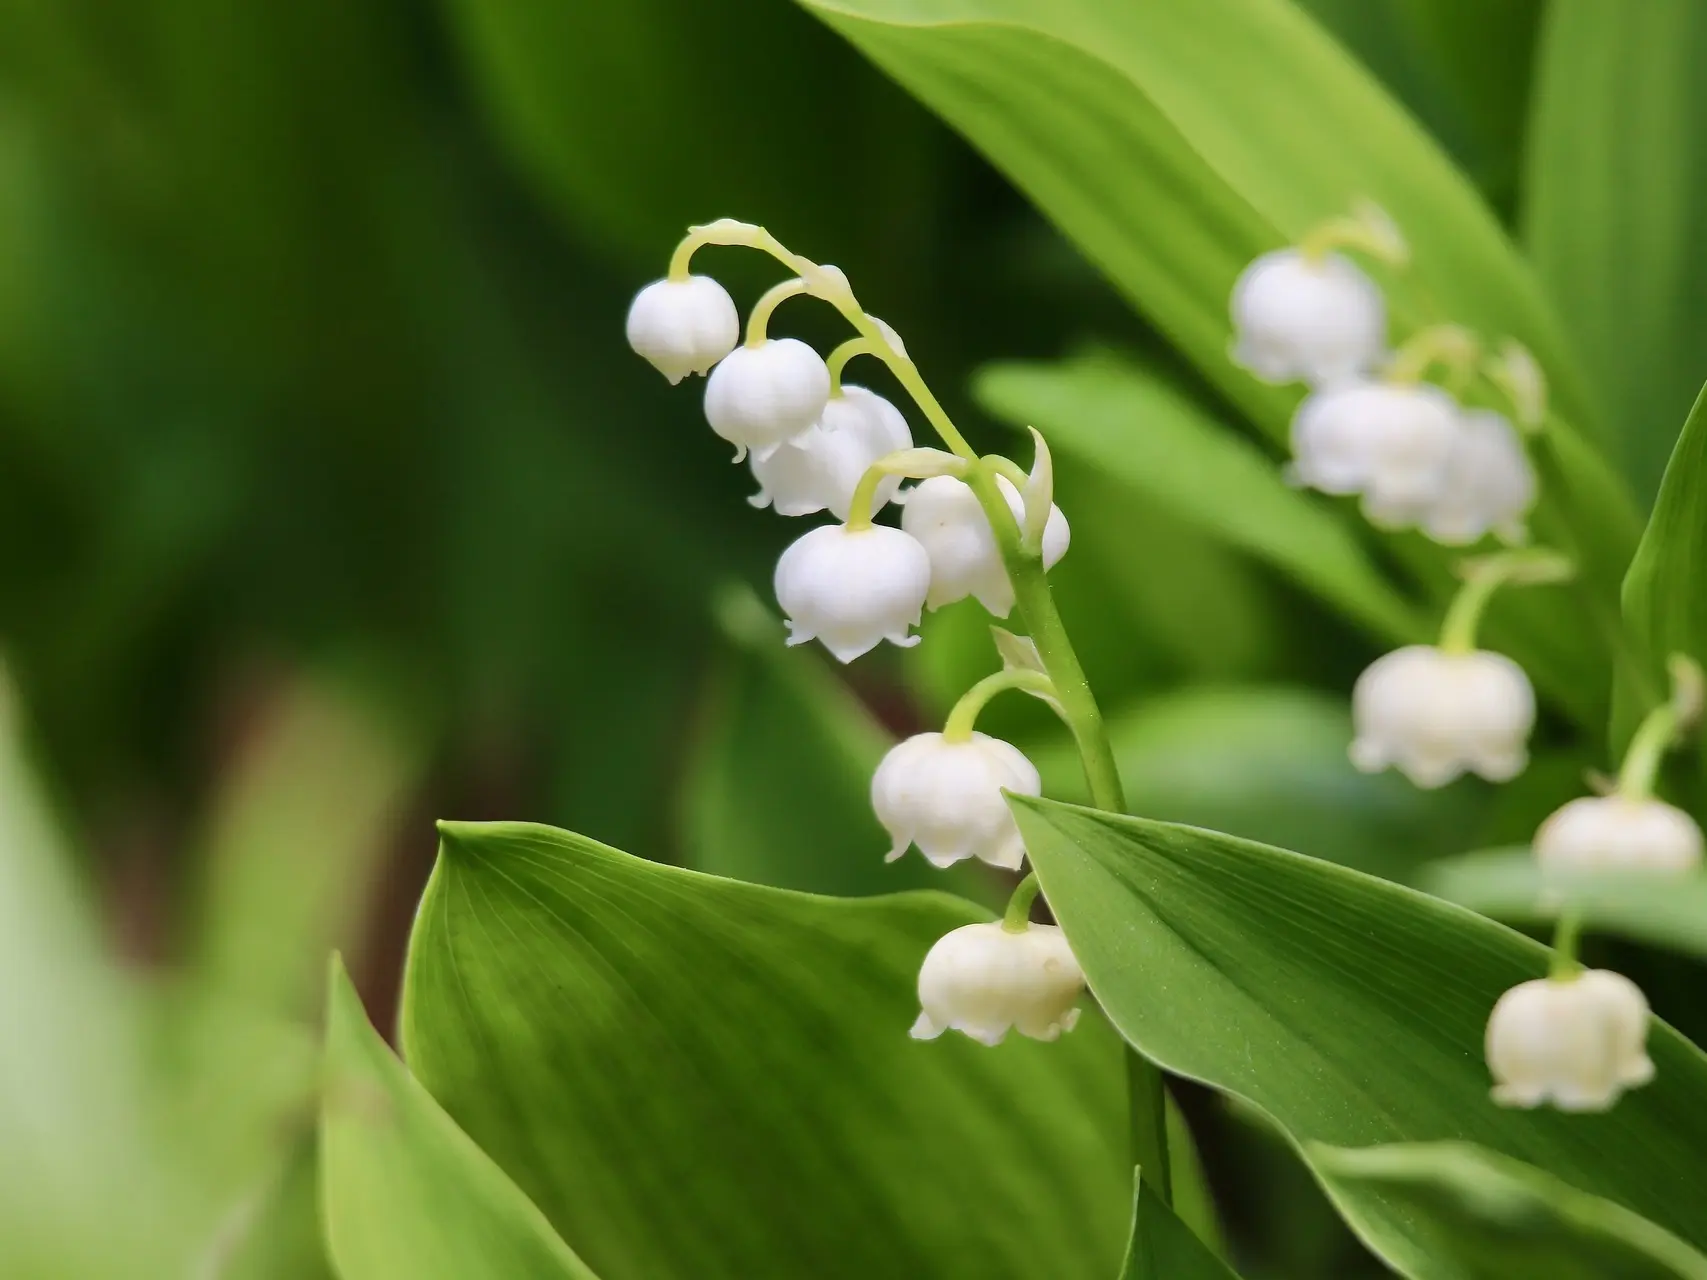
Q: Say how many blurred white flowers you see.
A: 6